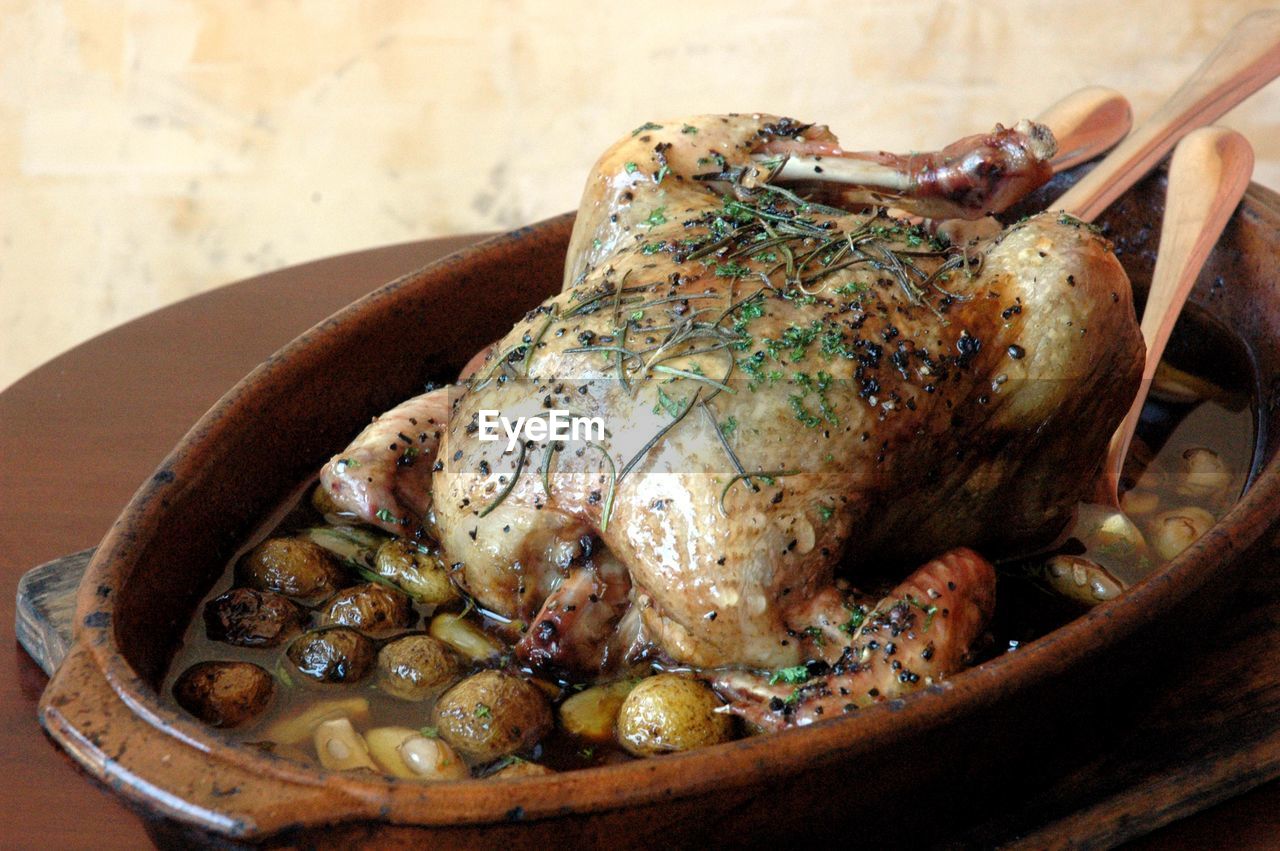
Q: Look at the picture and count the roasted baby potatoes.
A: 9